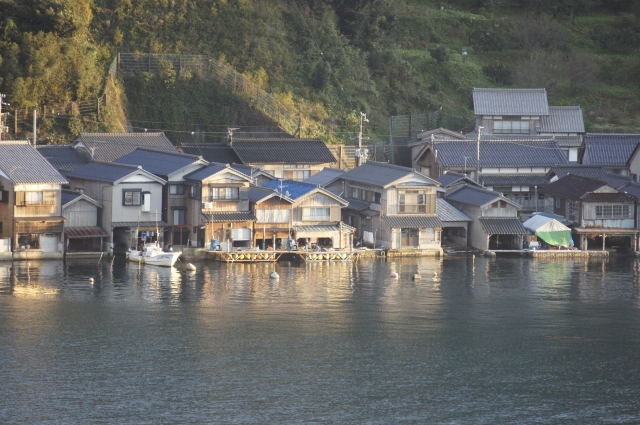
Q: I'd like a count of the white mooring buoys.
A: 5